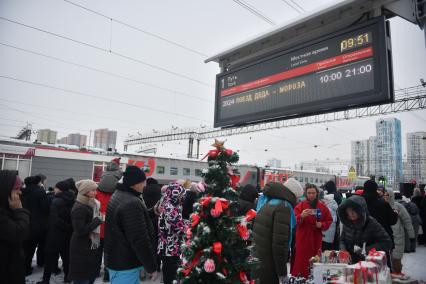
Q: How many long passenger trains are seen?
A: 1